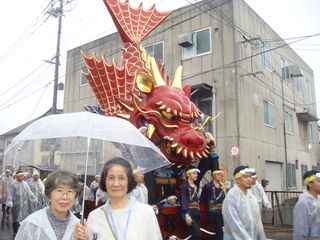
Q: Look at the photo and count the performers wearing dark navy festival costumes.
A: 2